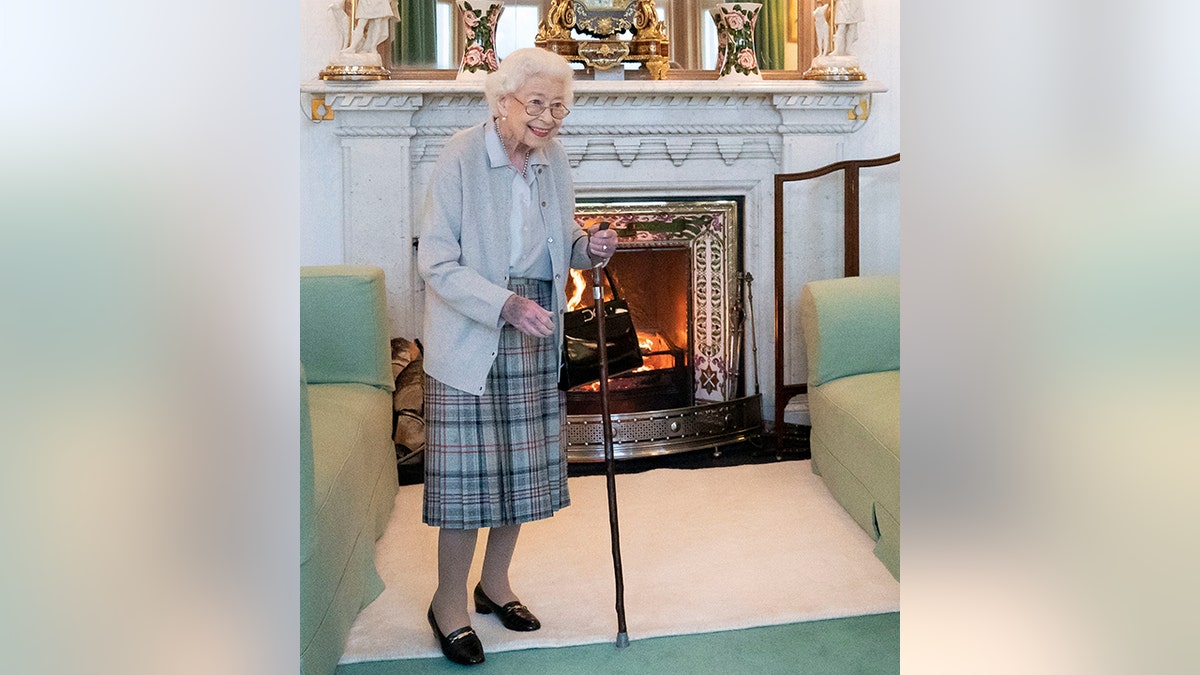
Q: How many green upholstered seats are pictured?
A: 2